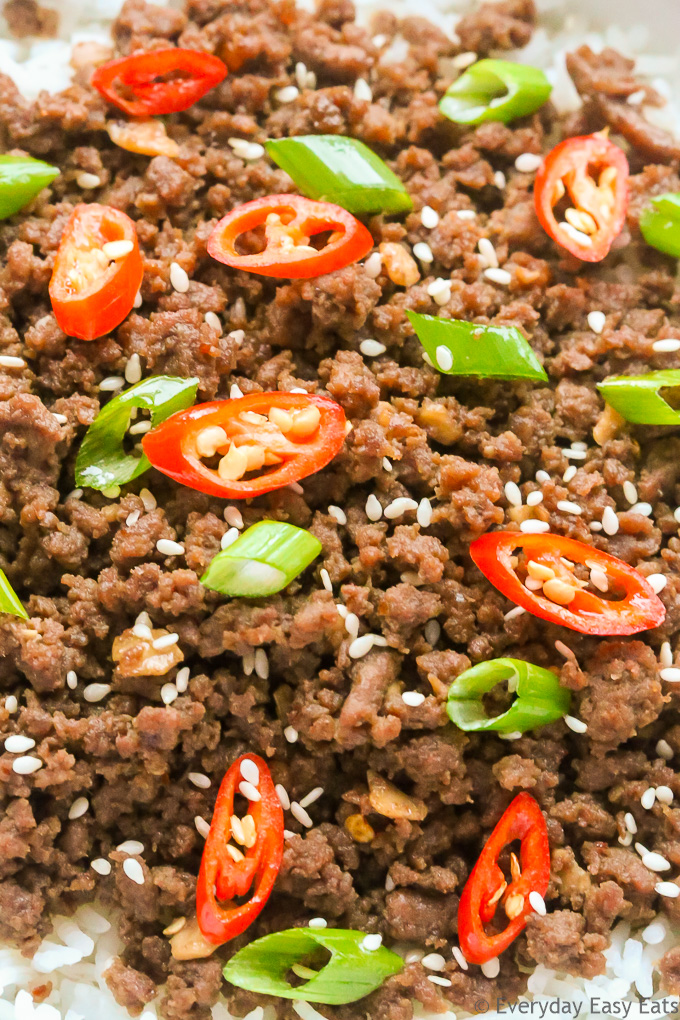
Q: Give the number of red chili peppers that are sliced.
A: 8